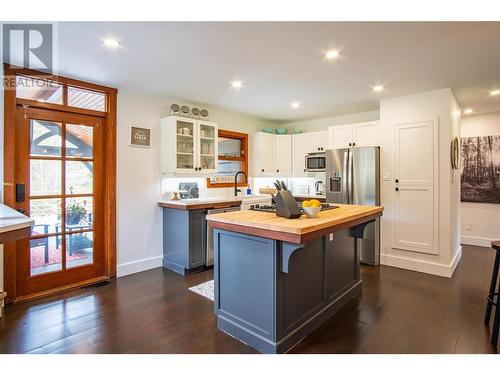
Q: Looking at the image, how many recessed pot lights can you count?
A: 7